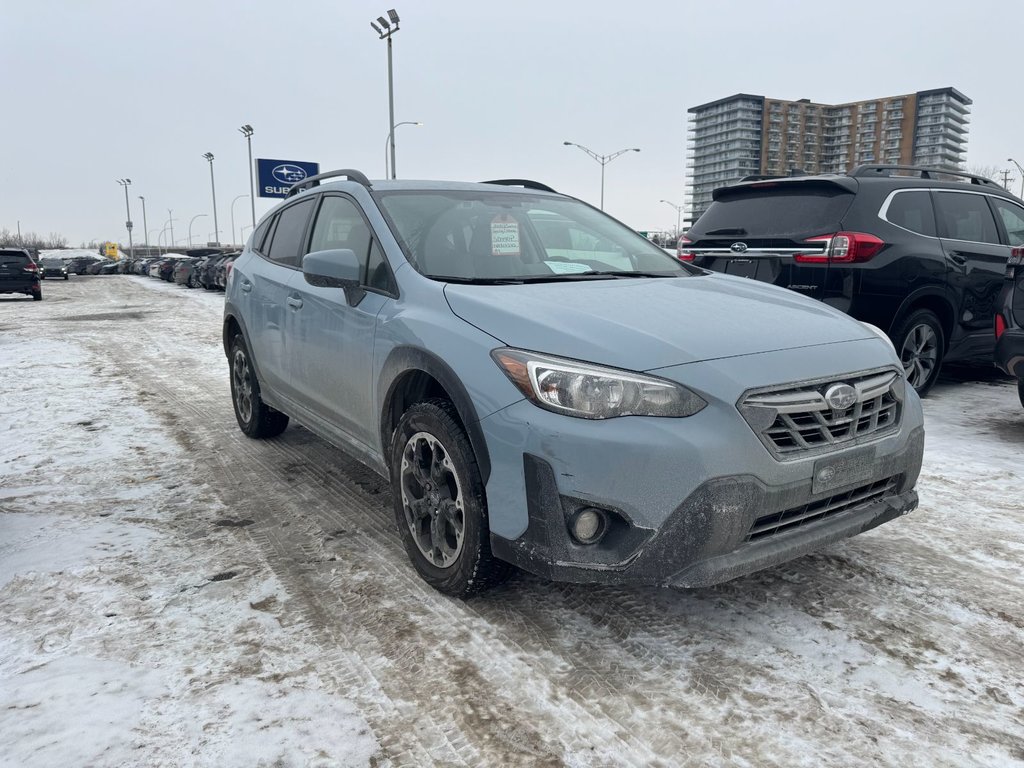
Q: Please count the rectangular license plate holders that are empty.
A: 2